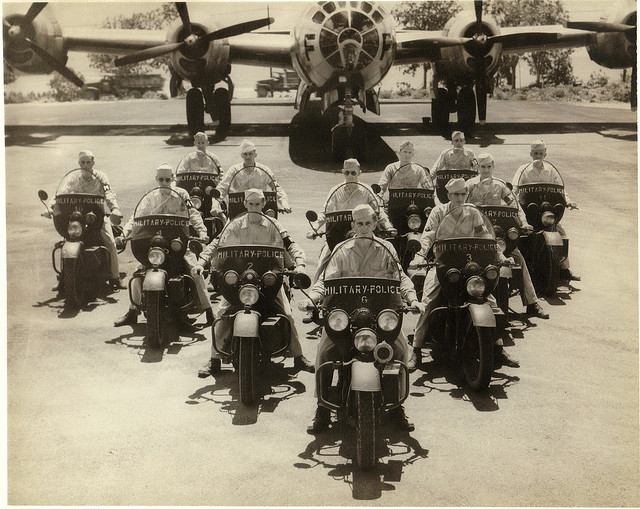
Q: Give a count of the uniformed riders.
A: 12